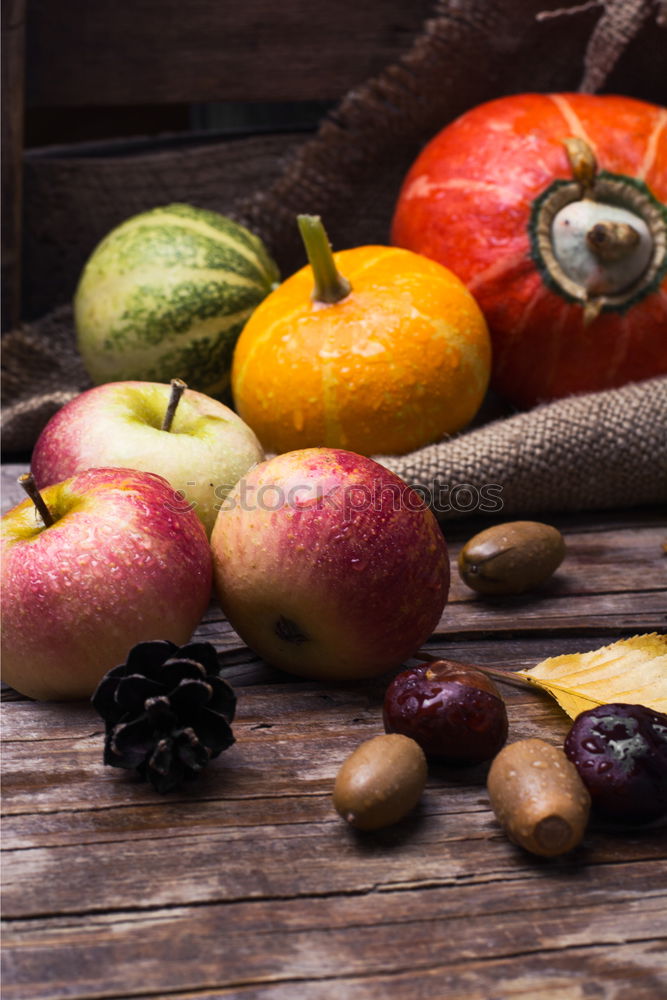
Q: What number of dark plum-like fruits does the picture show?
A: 2